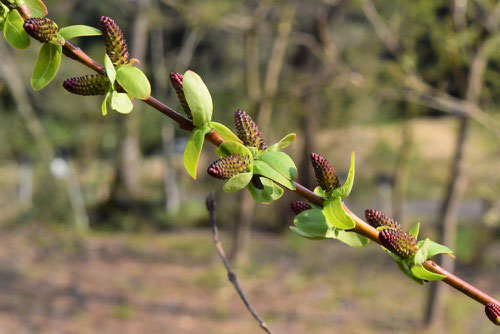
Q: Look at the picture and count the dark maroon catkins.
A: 11